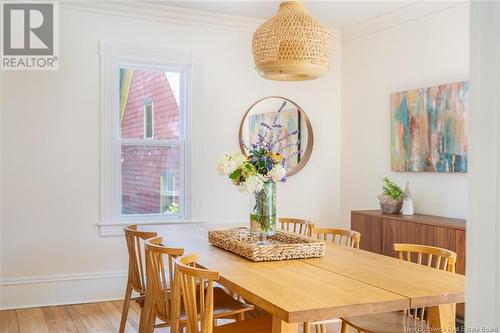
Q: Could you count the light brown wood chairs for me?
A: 6